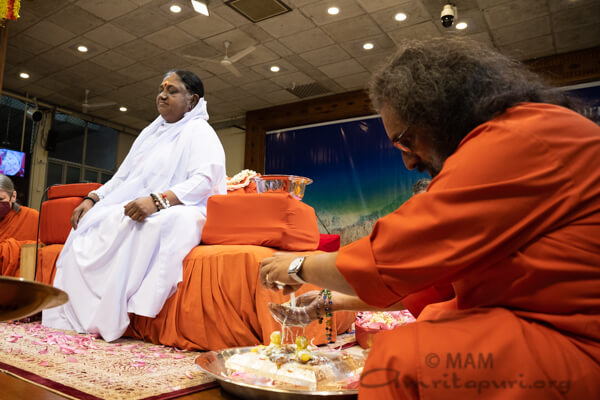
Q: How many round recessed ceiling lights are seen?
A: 9